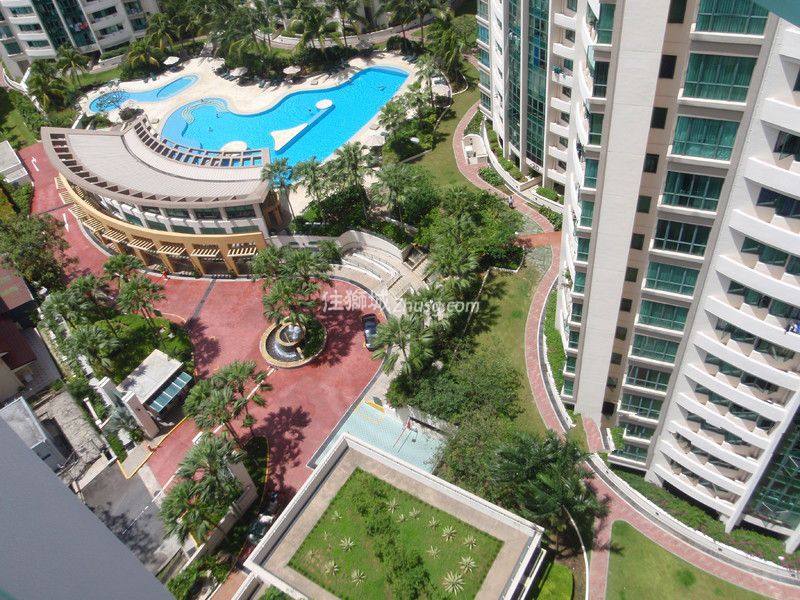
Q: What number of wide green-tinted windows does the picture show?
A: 12